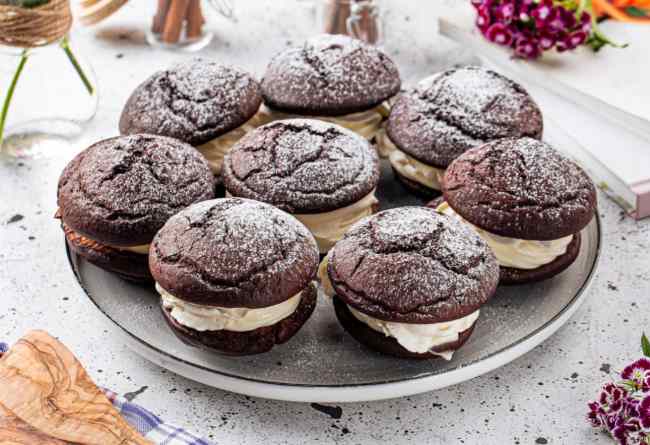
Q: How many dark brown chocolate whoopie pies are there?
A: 8